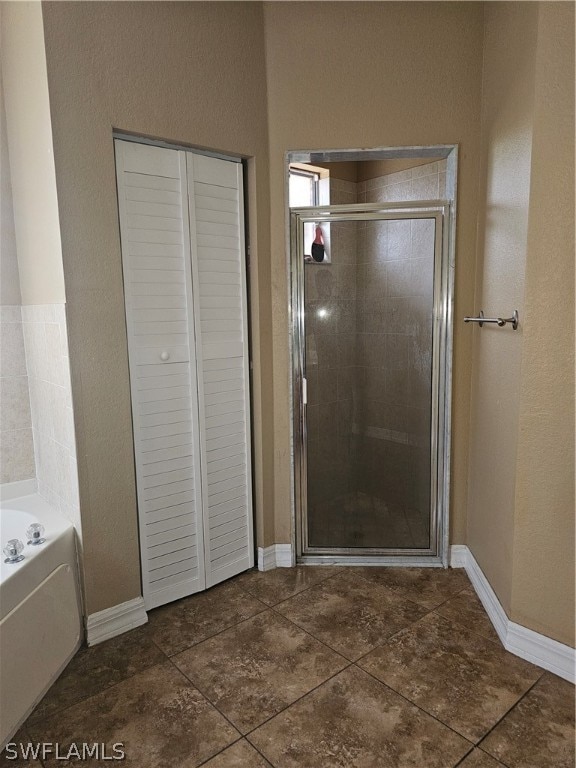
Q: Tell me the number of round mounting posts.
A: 2